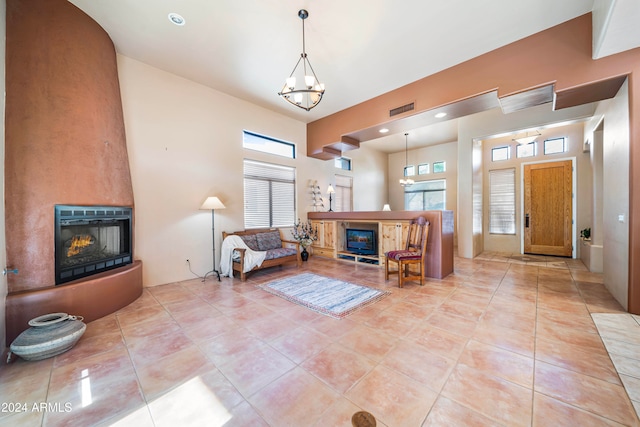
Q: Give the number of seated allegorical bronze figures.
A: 0